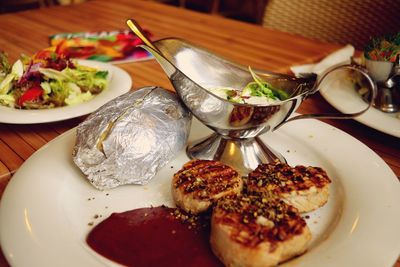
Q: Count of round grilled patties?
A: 3